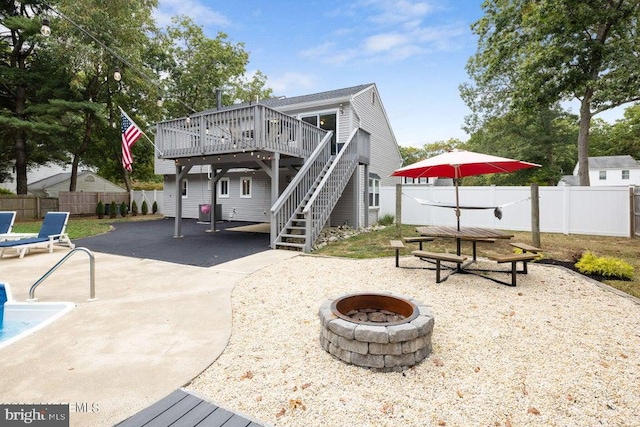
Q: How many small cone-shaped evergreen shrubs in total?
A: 6